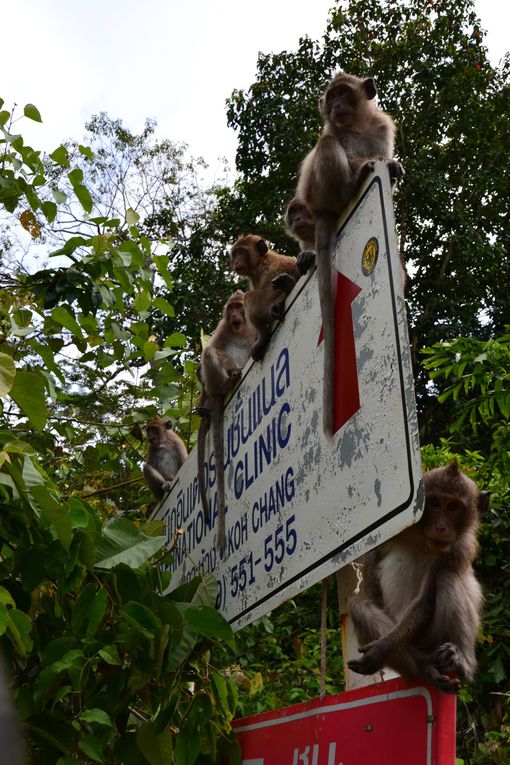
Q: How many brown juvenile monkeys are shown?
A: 6